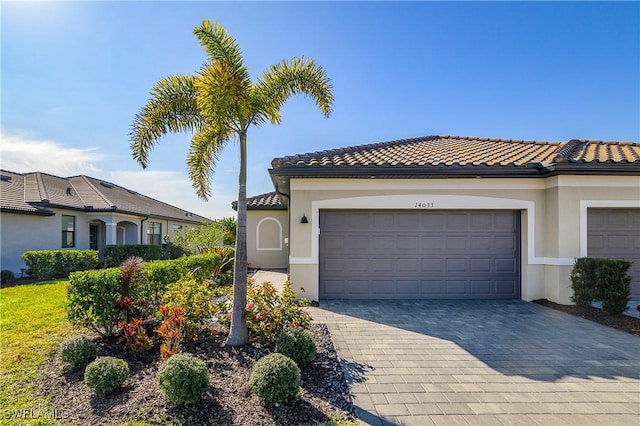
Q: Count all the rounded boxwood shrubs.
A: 5